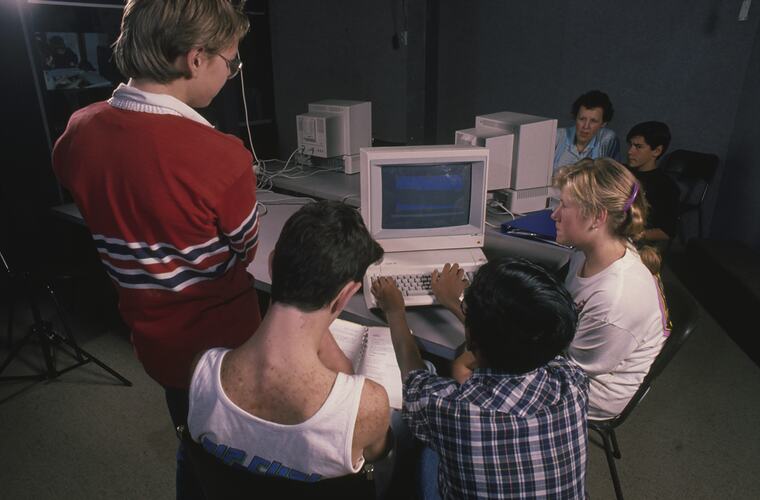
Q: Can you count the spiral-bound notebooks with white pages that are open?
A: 1